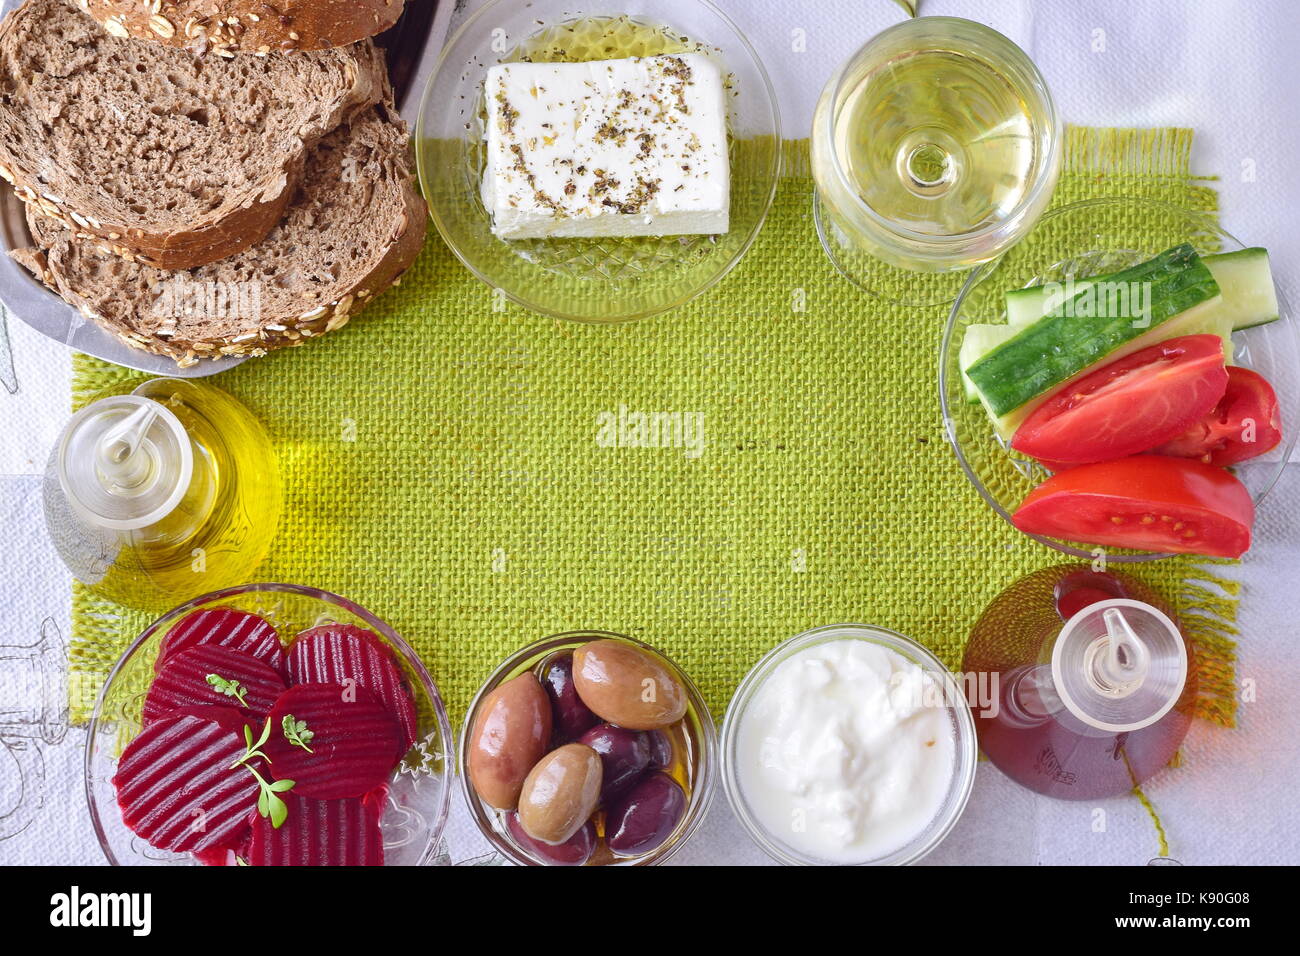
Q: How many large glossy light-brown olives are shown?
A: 3